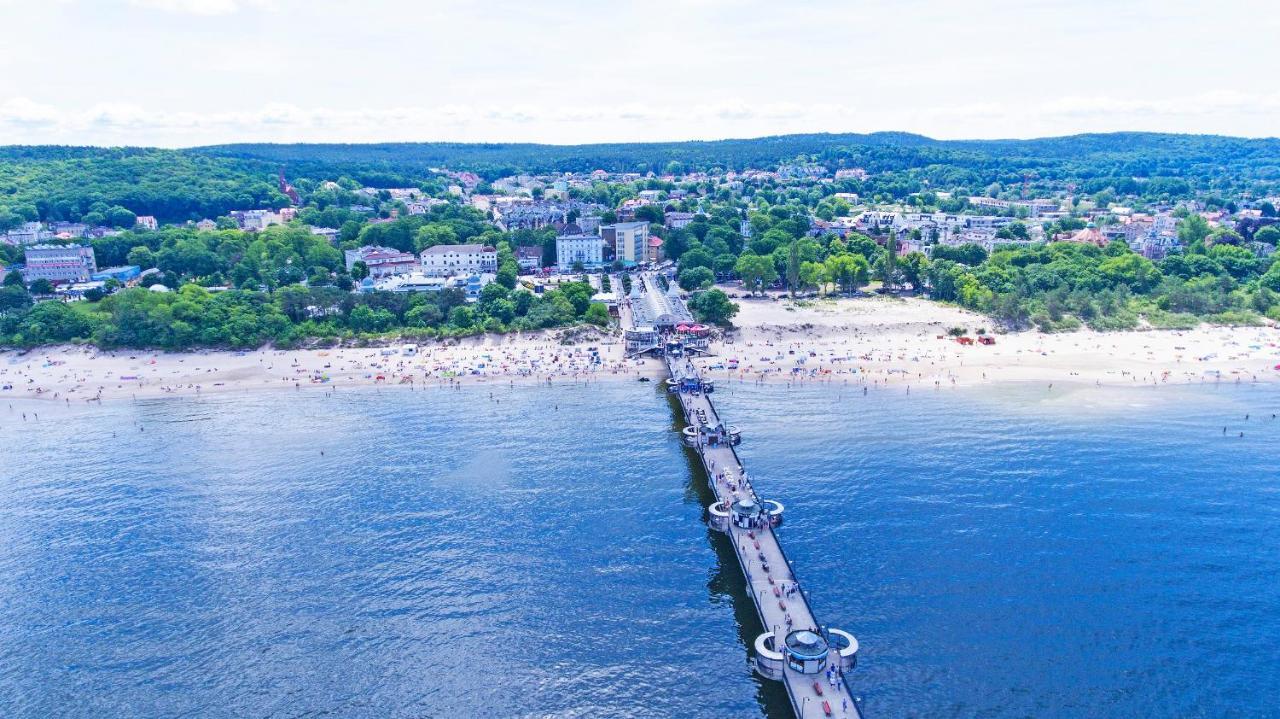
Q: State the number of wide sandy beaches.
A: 1